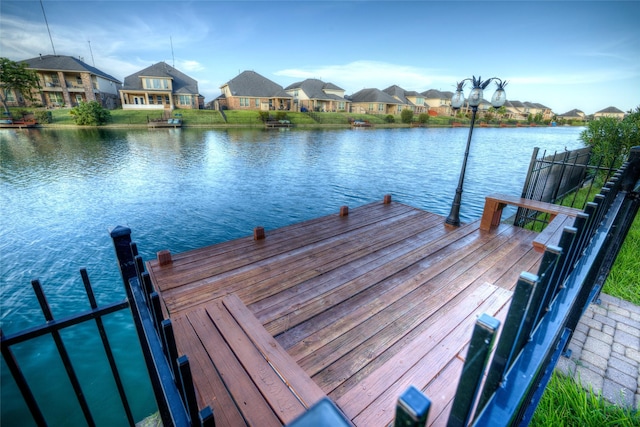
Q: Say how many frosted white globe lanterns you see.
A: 3